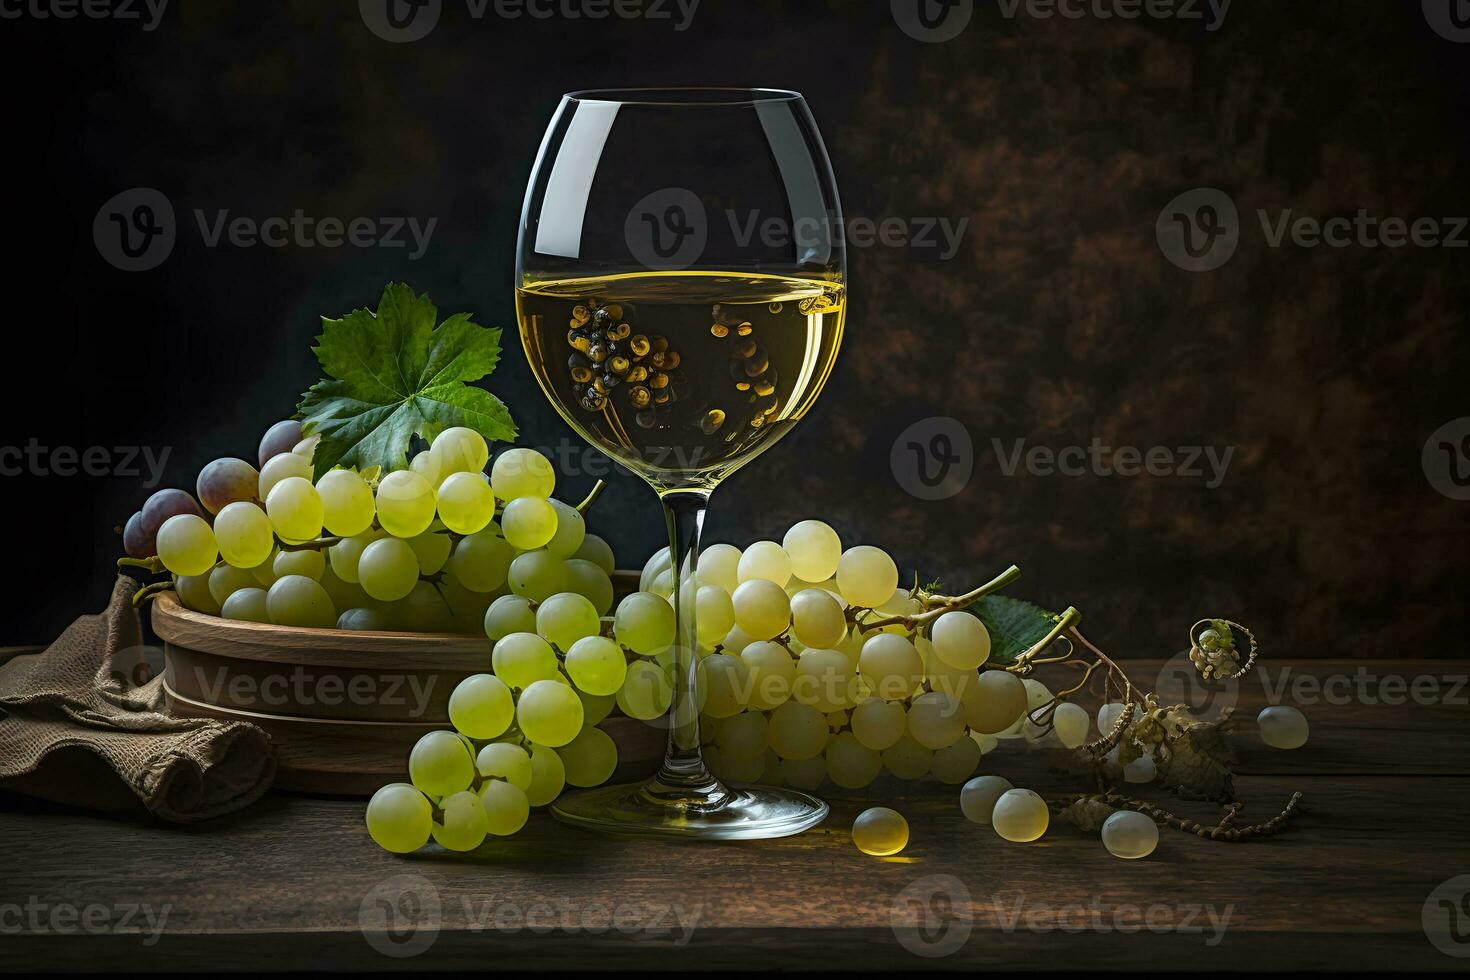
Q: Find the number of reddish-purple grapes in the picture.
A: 4